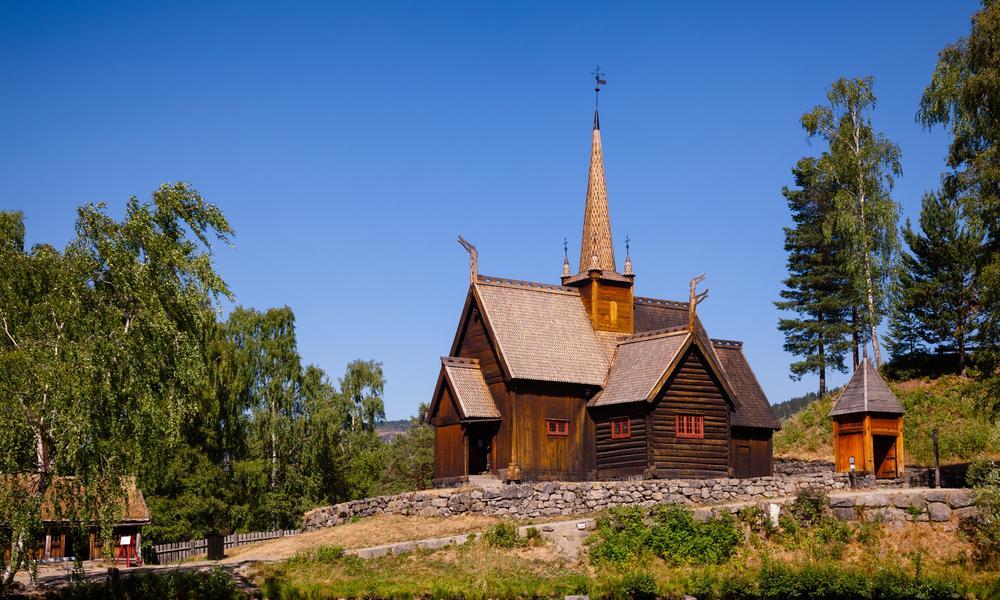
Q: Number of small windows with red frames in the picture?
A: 3